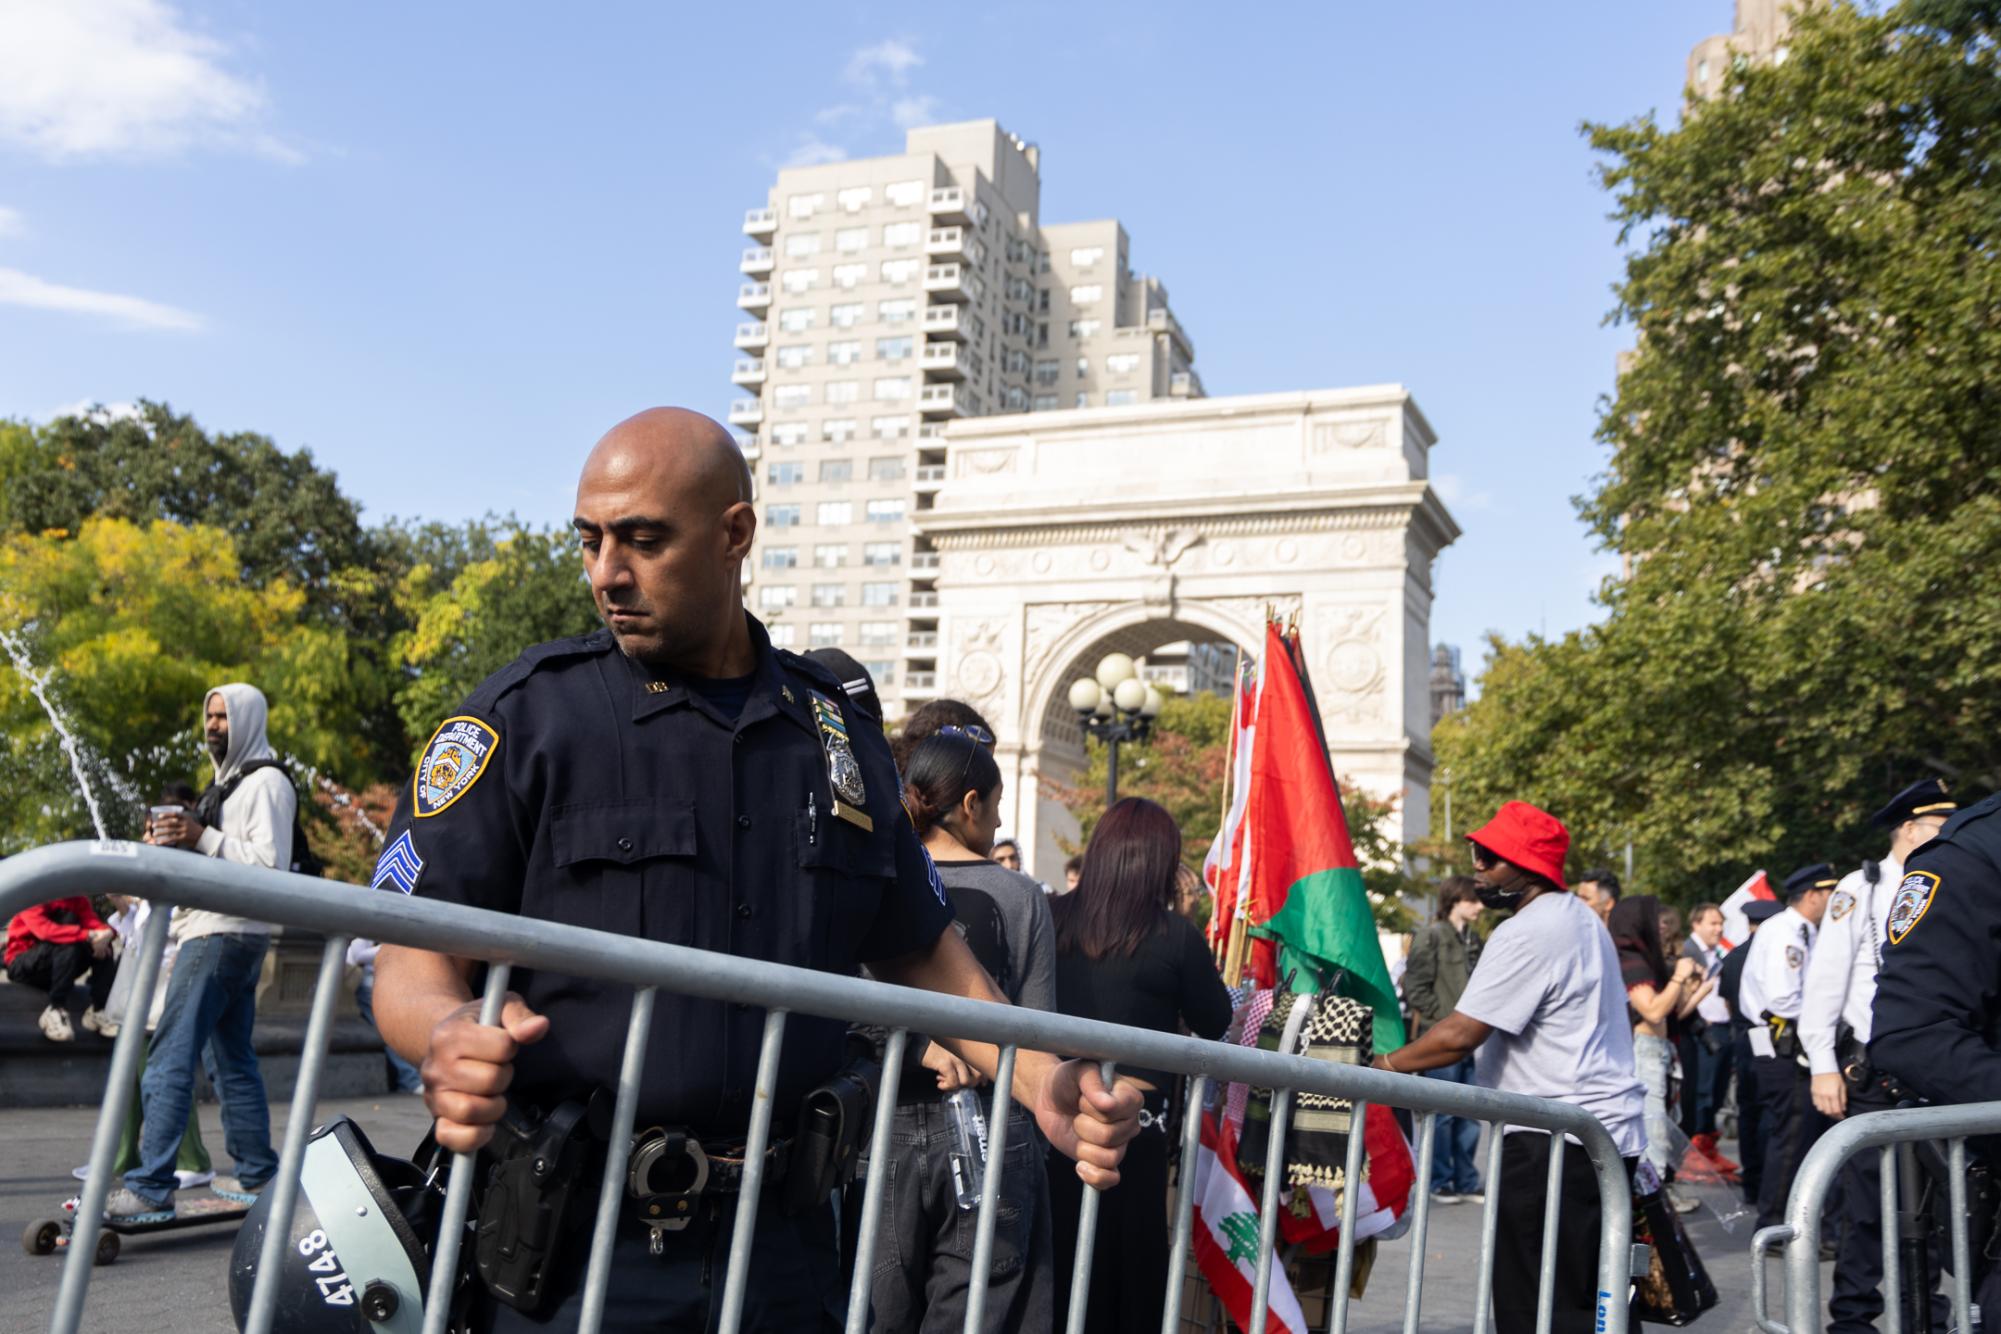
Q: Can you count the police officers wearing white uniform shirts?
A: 2